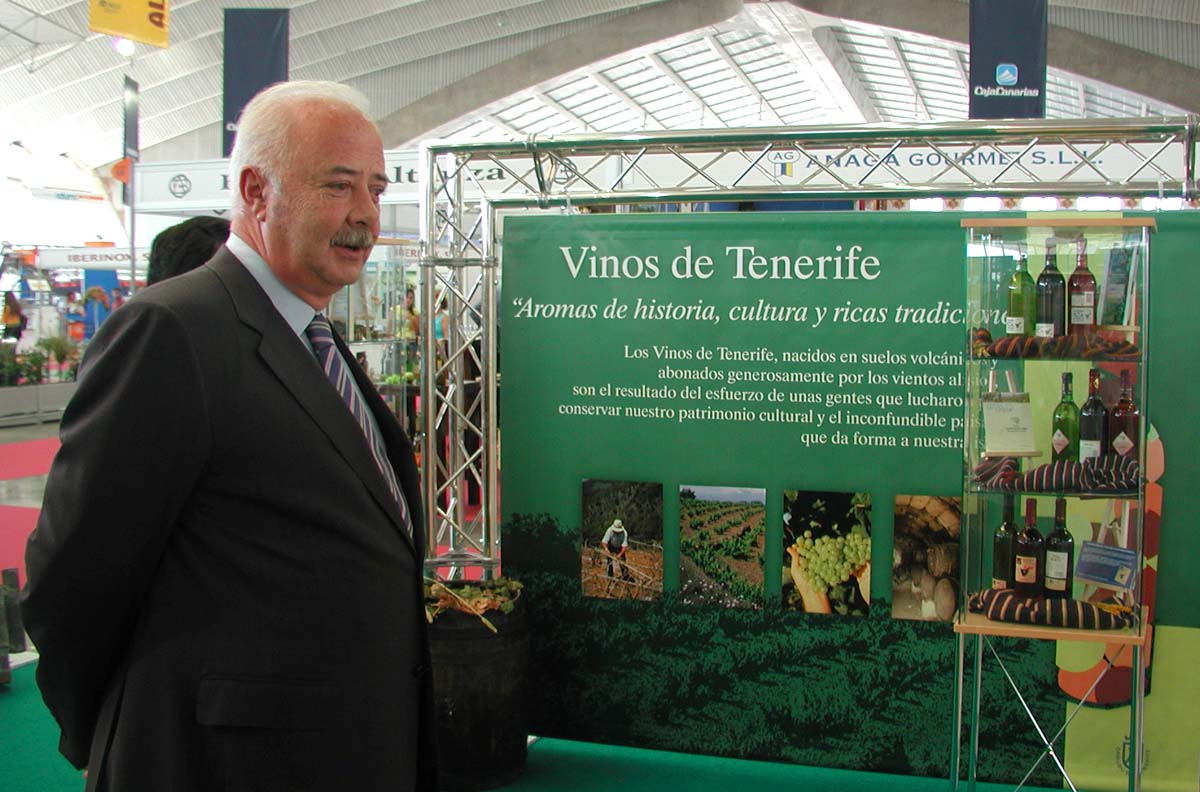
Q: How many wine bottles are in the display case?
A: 9